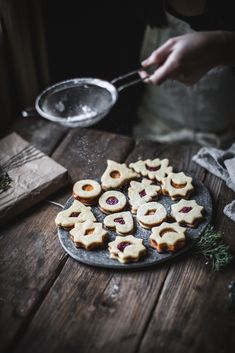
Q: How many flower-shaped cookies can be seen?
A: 5